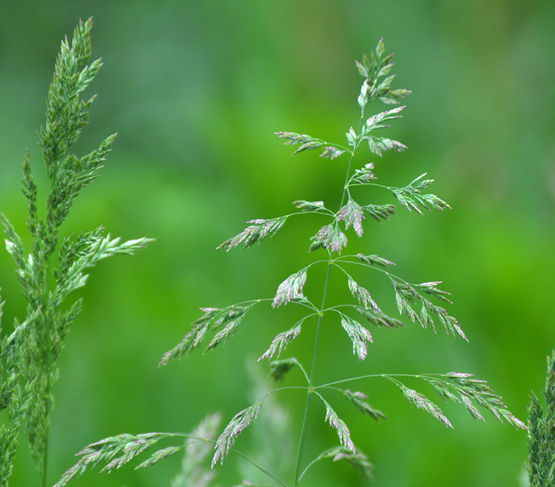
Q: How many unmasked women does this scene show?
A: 0